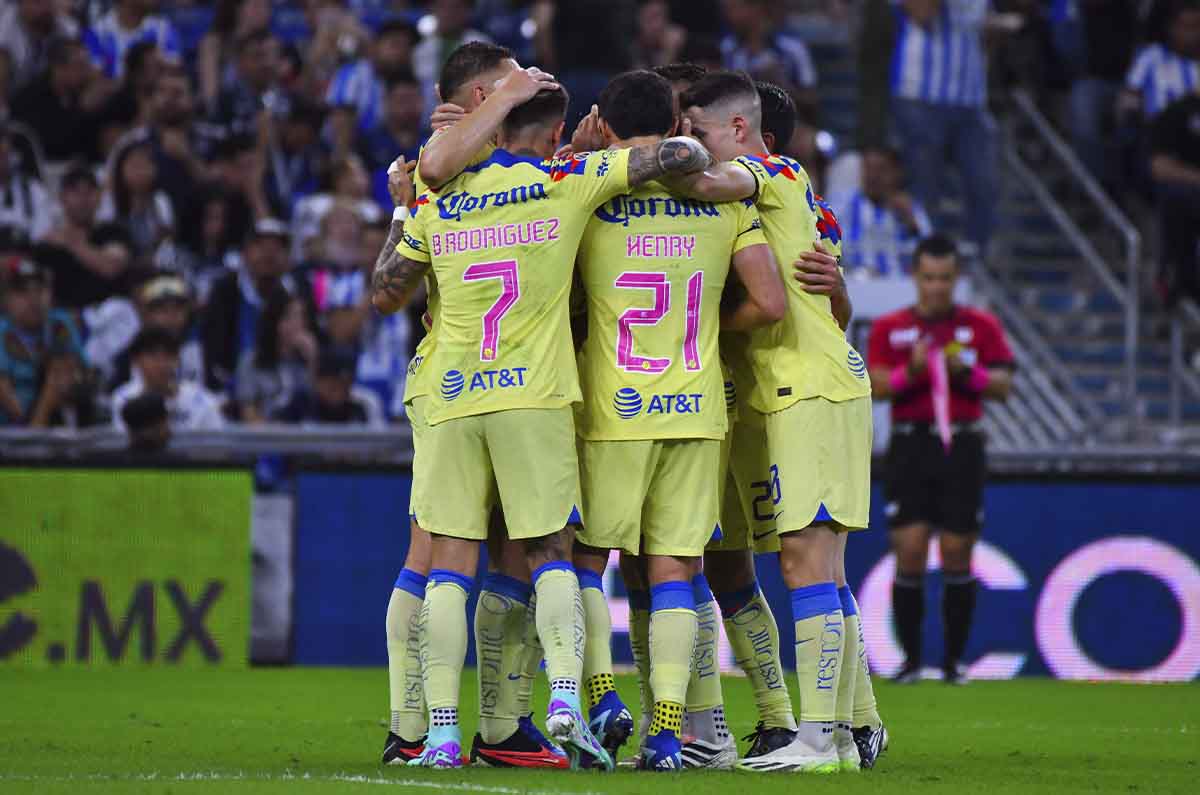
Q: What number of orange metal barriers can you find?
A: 0